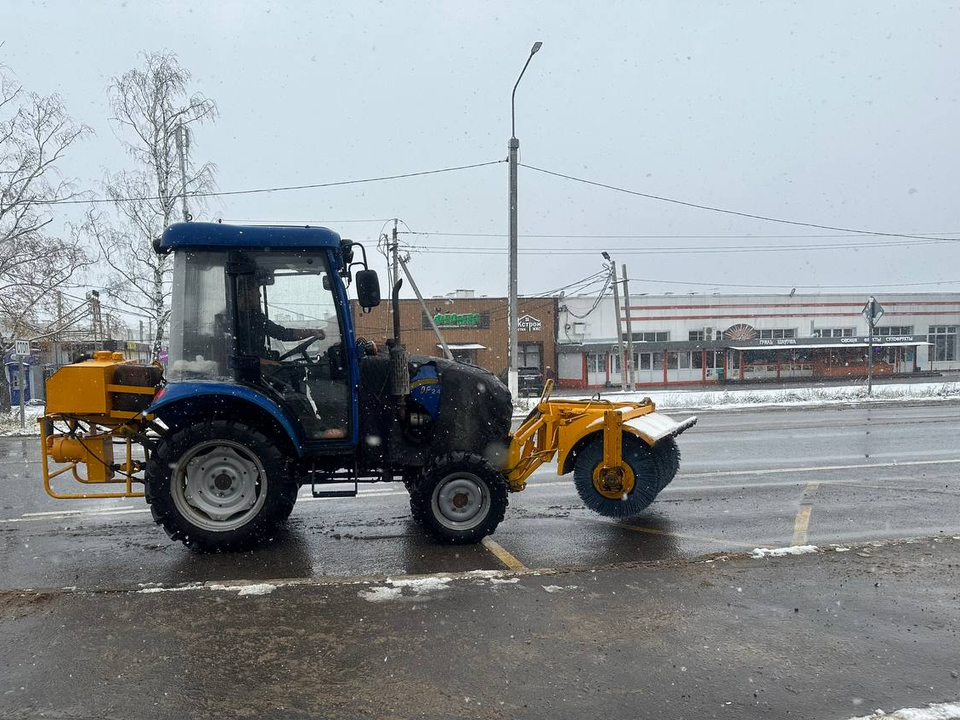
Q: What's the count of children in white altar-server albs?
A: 0